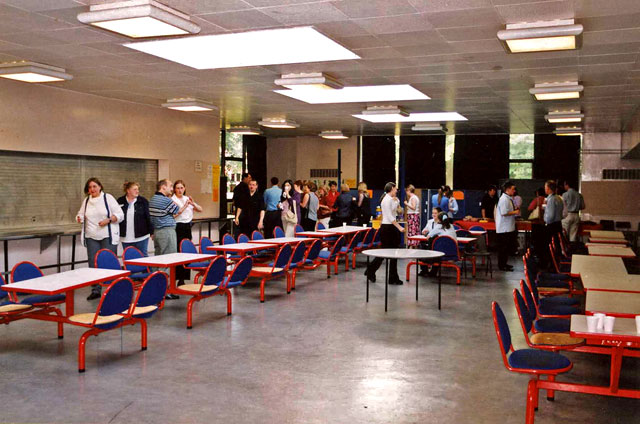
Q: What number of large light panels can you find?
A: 3